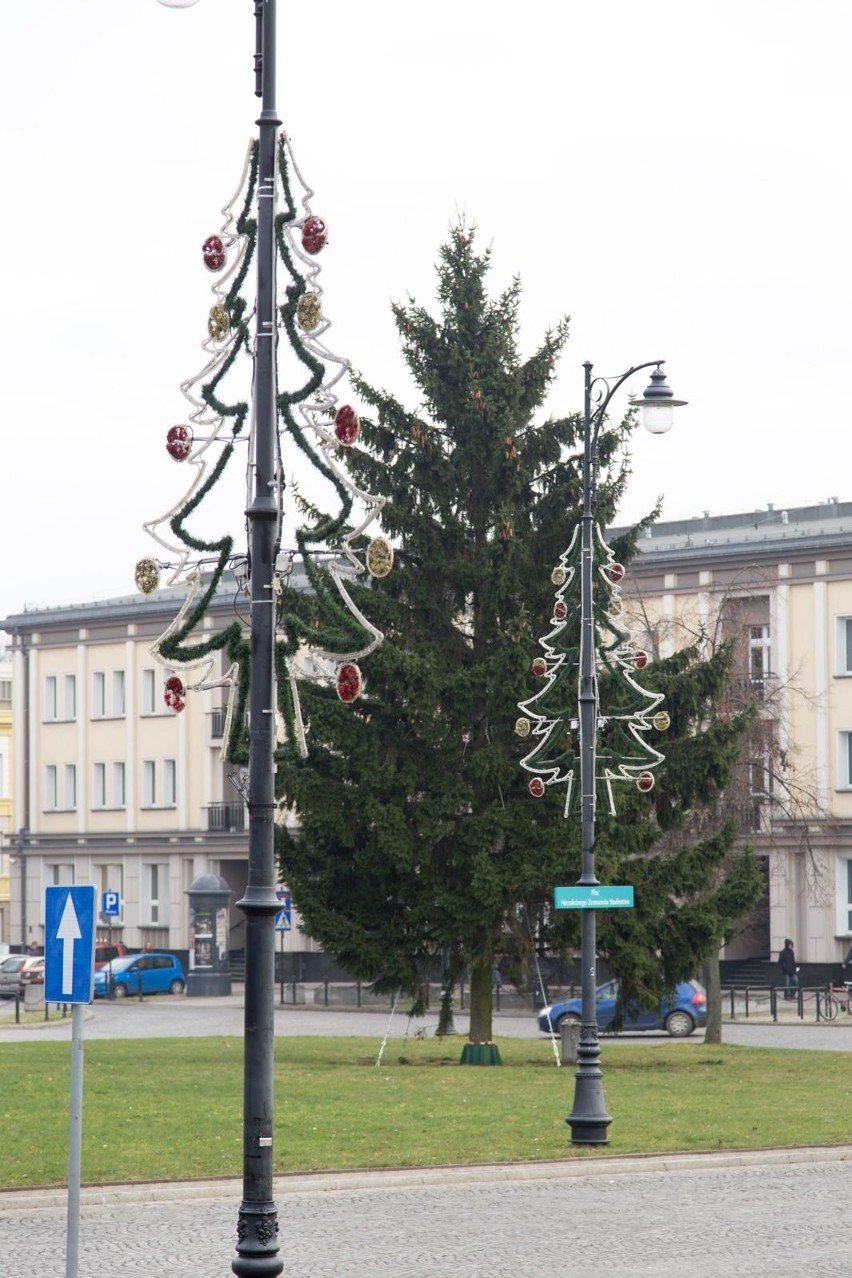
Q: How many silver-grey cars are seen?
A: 1